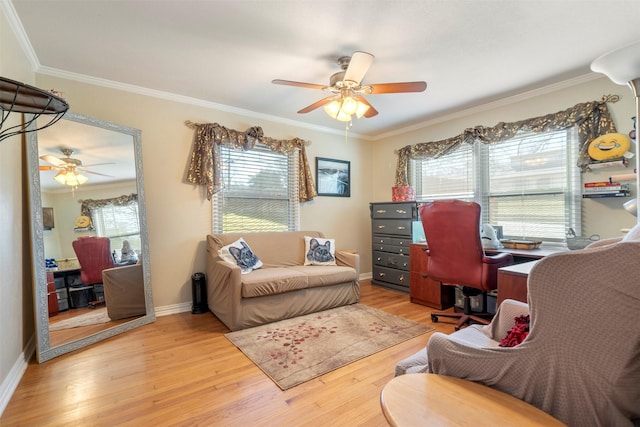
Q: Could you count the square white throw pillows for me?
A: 2